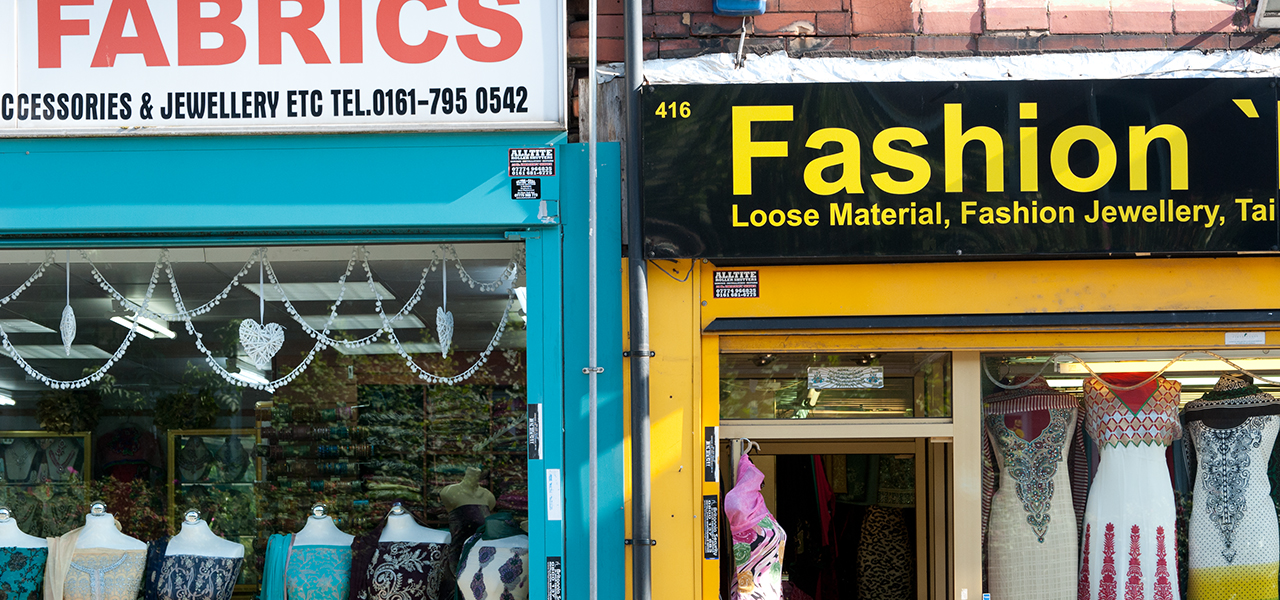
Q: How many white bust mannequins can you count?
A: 6